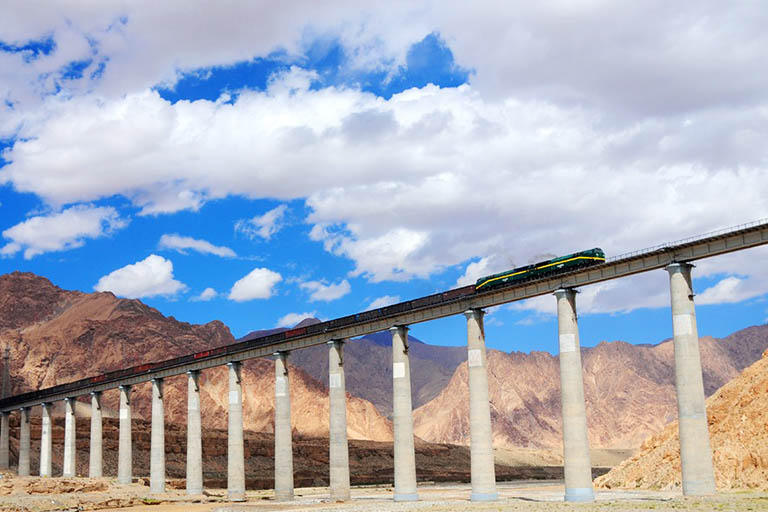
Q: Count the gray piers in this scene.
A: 15